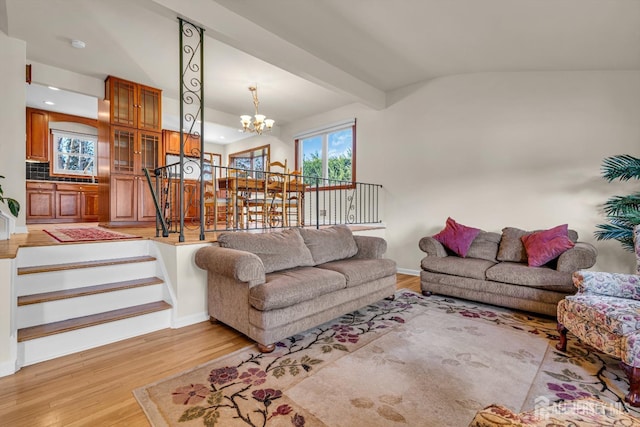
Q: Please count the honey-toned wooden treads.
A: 3